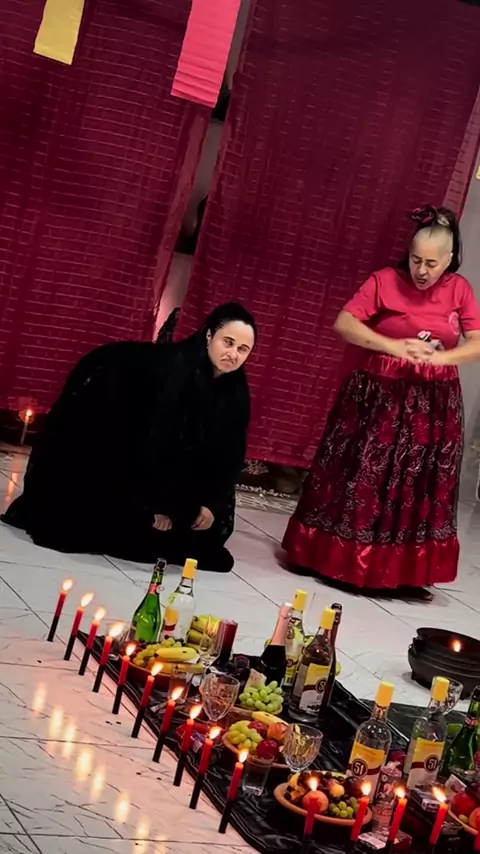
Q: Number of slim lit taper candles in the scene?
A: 15